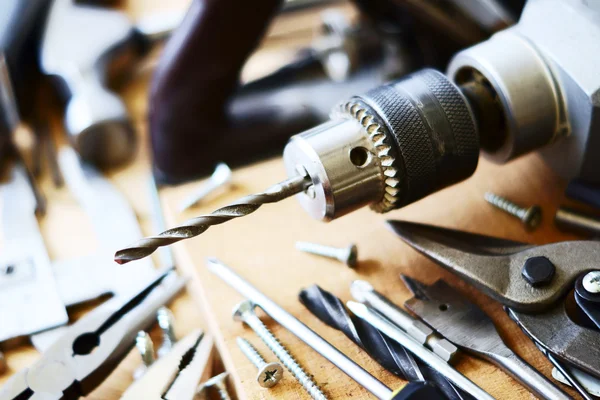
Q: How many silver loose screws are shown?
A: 8